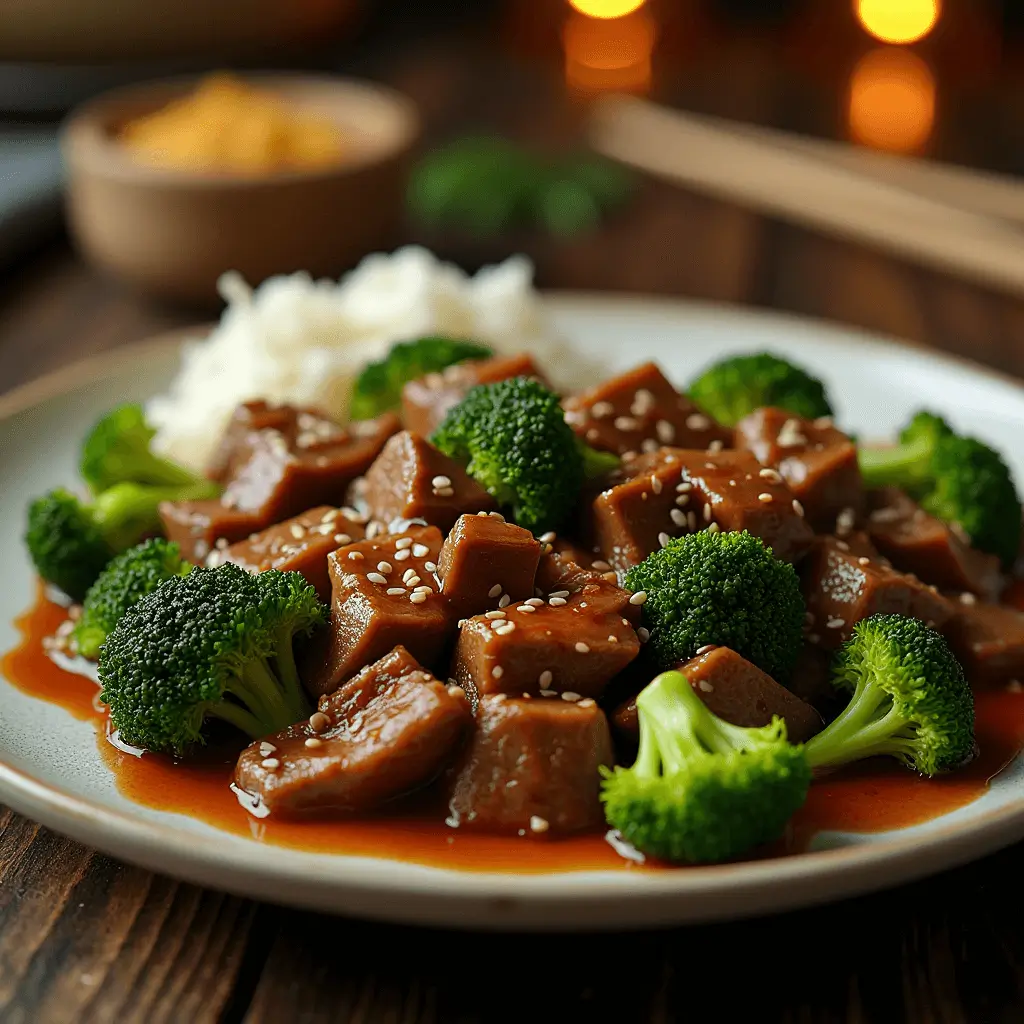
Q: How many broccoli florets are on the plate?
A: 11